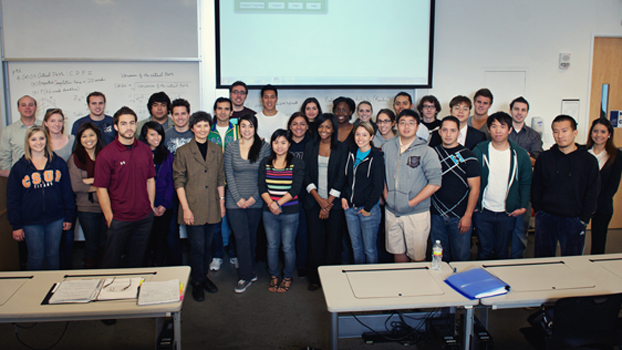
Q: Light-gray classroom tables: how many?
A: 3